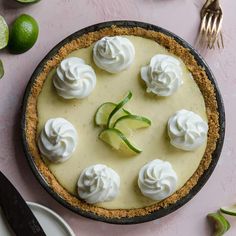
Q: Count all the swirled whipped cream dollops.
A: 7